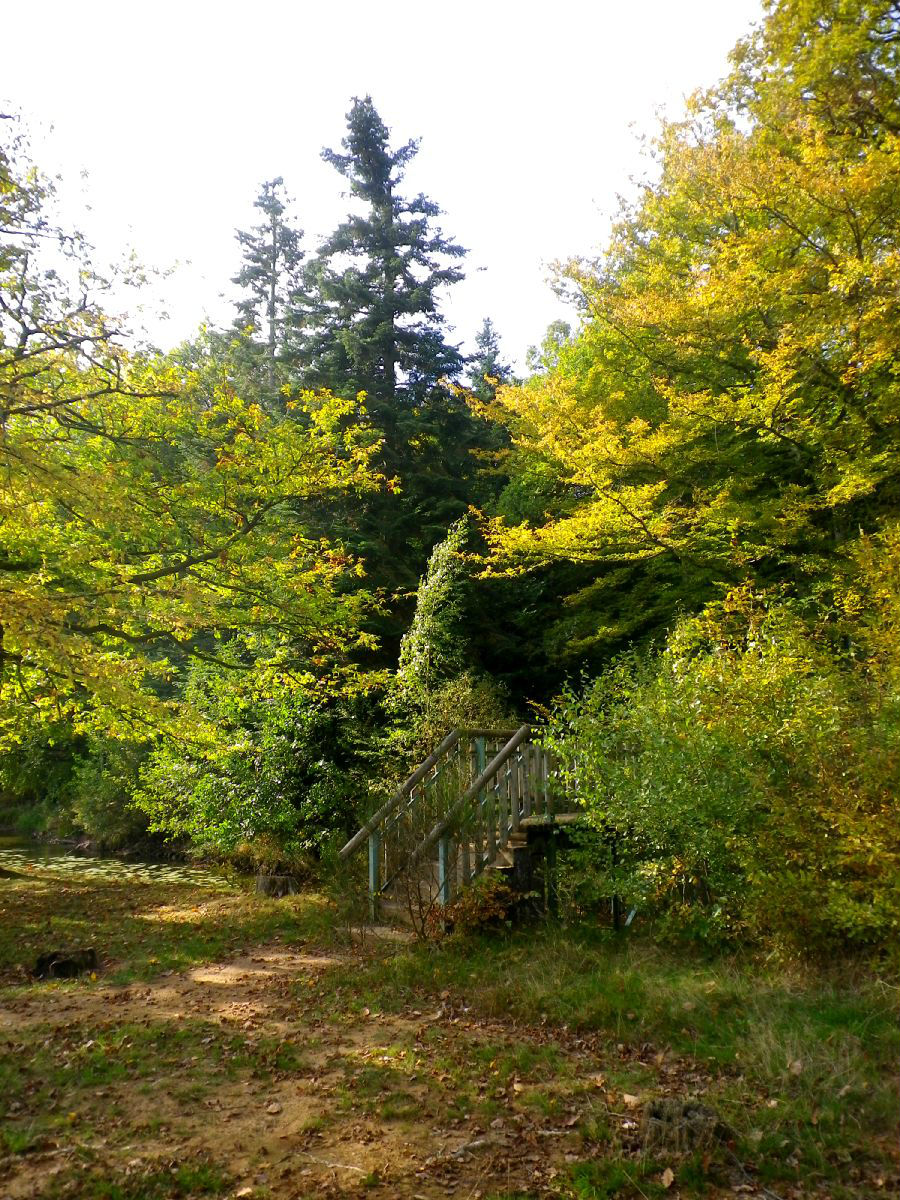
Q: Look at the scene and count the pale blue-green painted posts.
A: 3